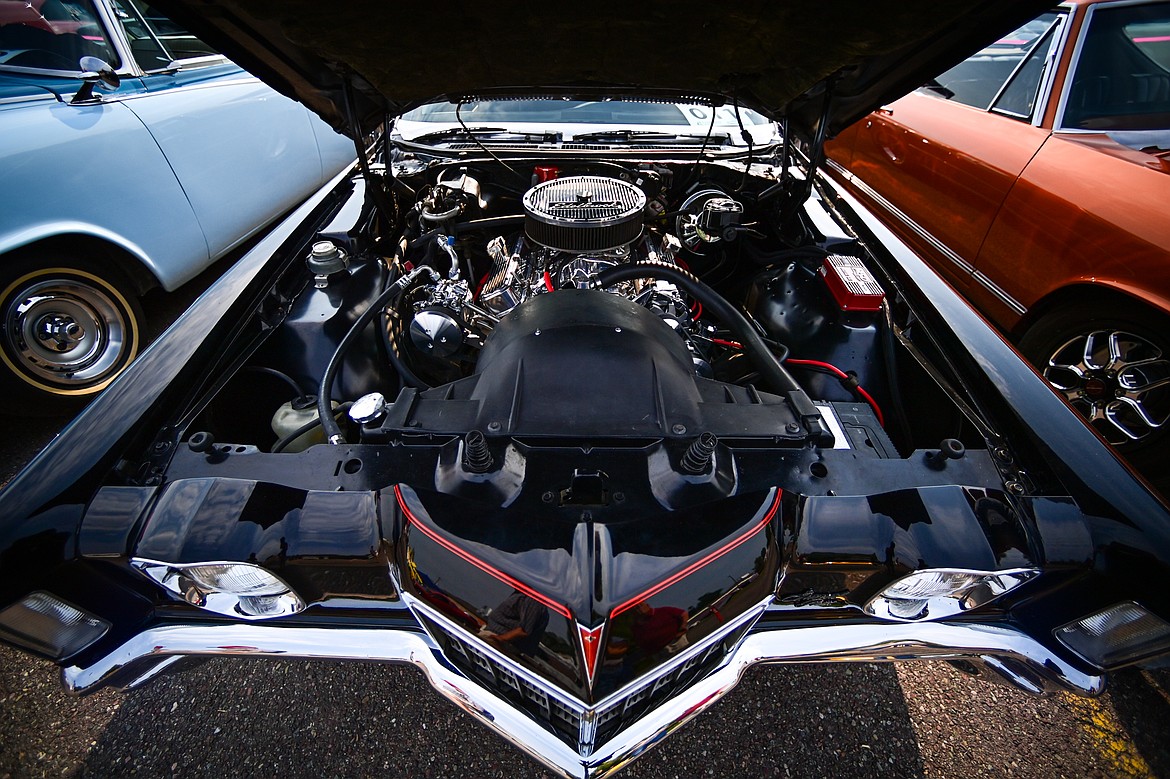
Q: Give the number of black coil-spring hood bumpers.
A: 2